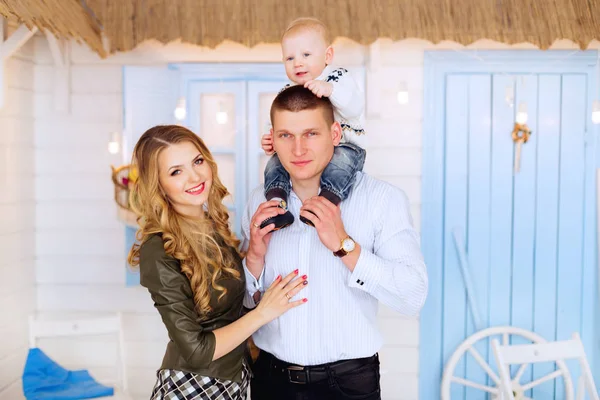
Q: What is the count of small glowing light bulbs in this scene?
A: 6